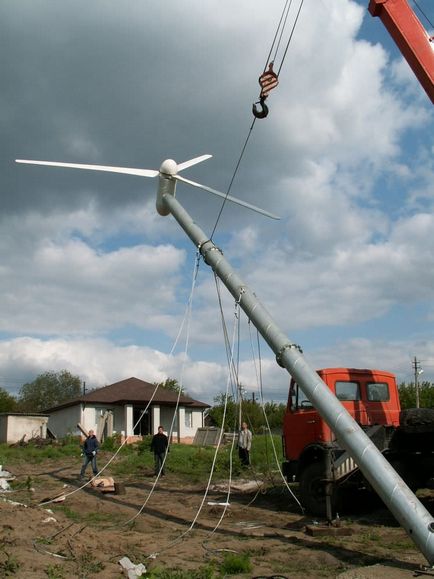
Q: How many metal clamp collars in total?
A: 2